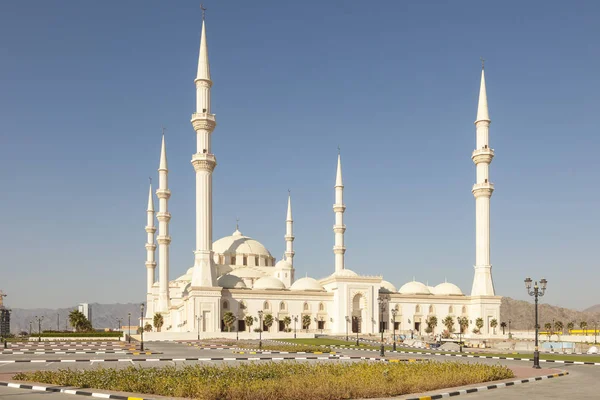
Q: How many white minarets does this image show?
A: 6